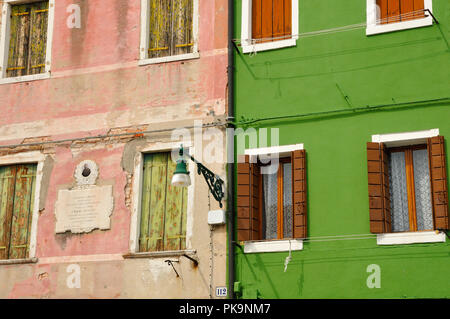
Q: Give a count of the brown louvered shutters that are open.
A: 4